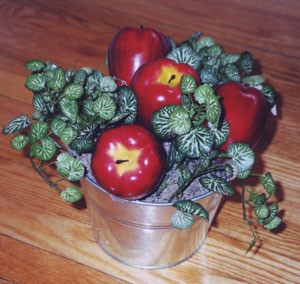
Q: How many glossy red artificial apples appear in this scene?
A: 4